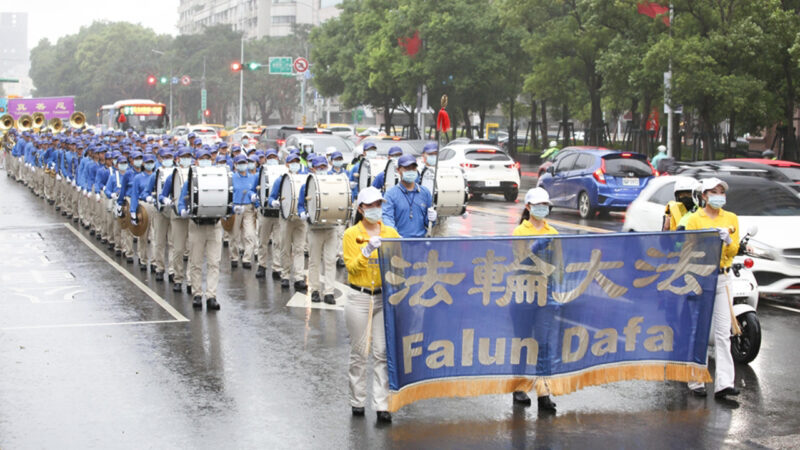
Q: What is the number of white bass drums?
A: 9